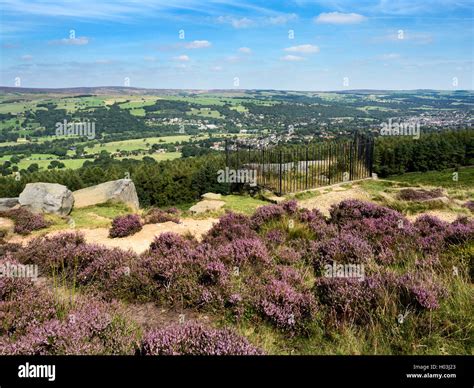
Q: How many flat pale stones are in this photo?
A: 2